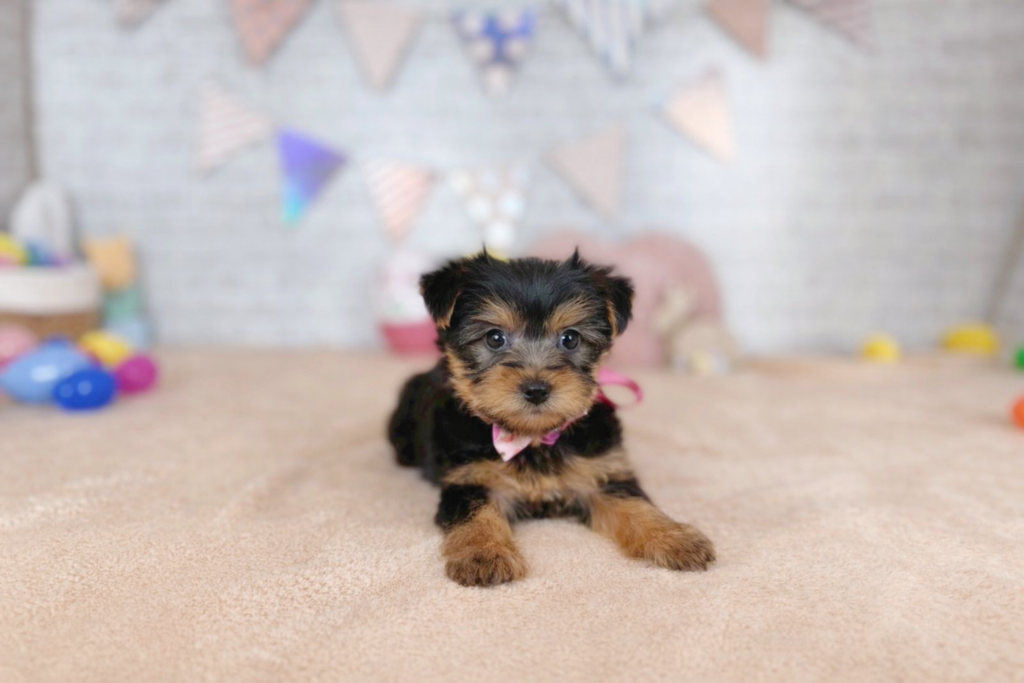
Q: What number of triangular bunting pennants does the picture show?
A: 13